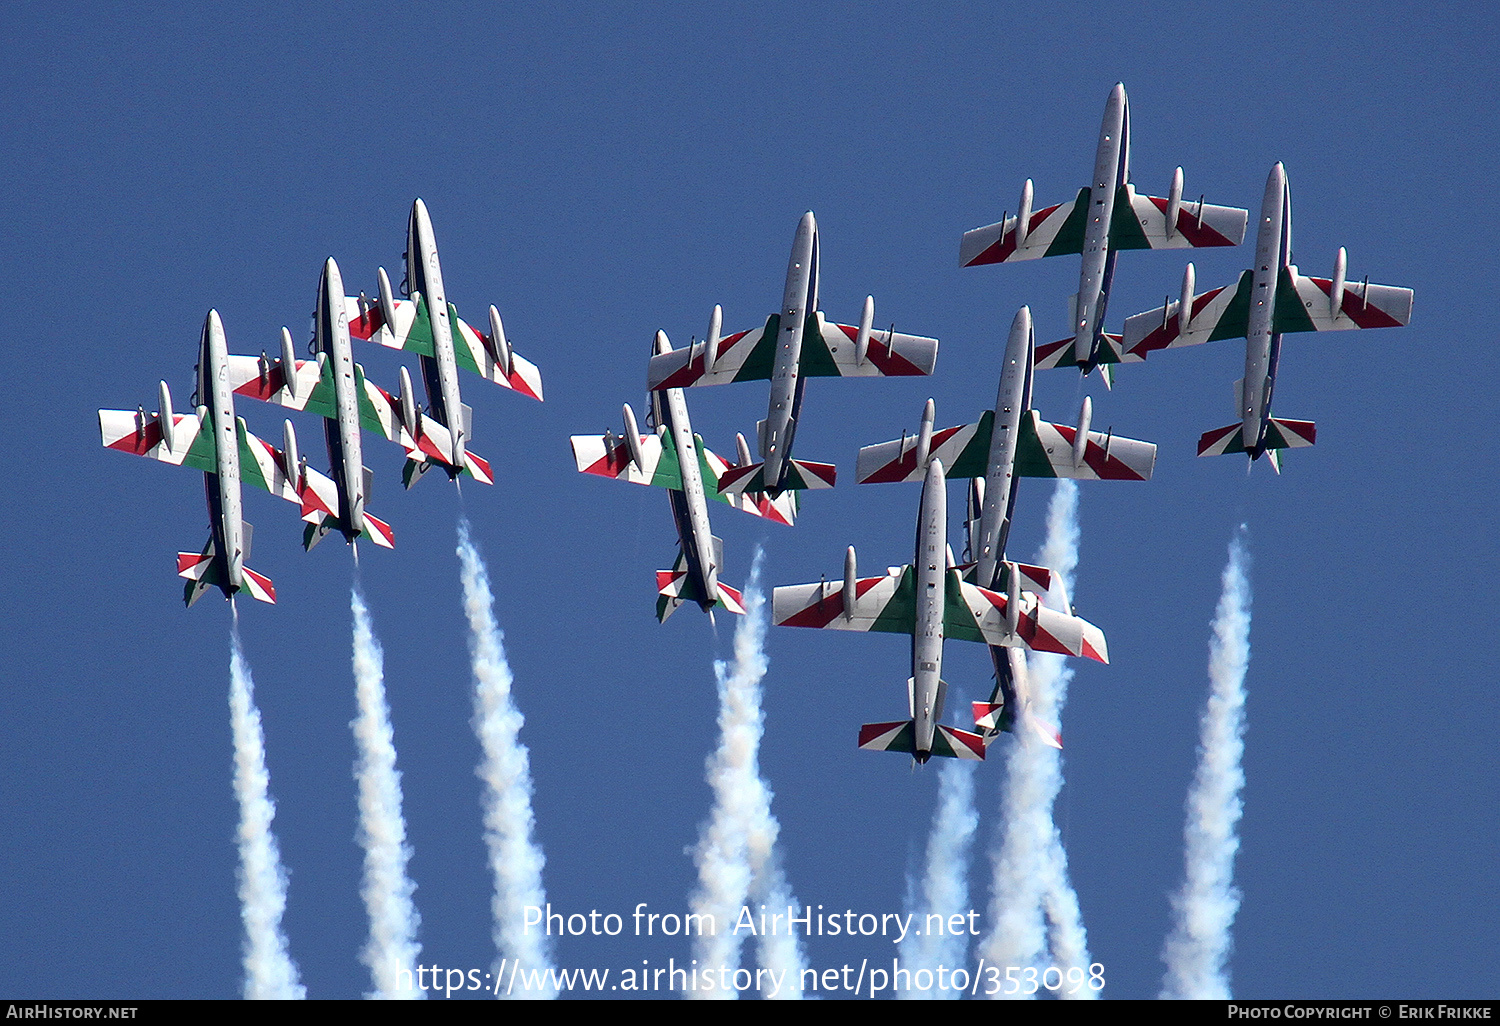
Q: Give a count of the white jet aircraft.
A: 10